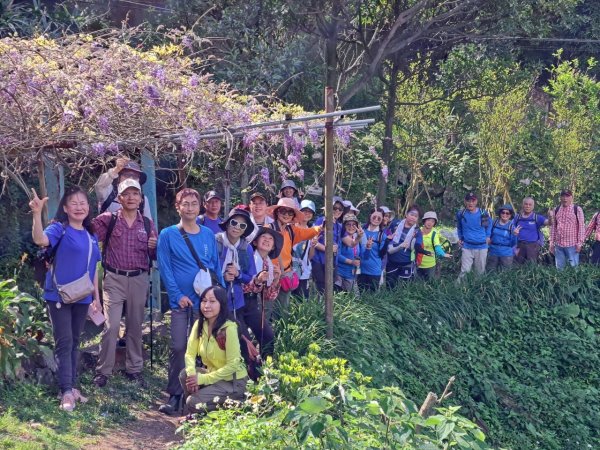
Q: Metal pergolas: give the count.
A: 1